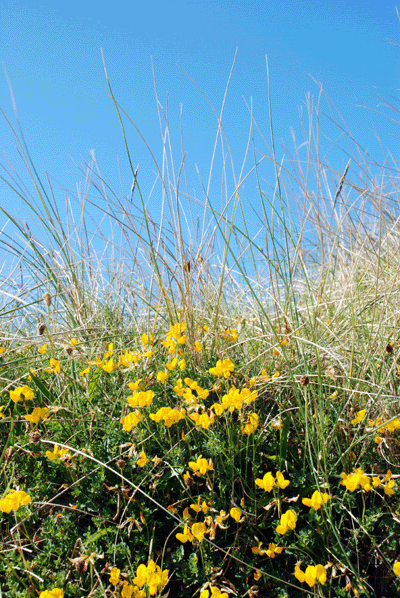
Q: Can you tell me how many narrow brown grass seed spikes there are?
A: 2